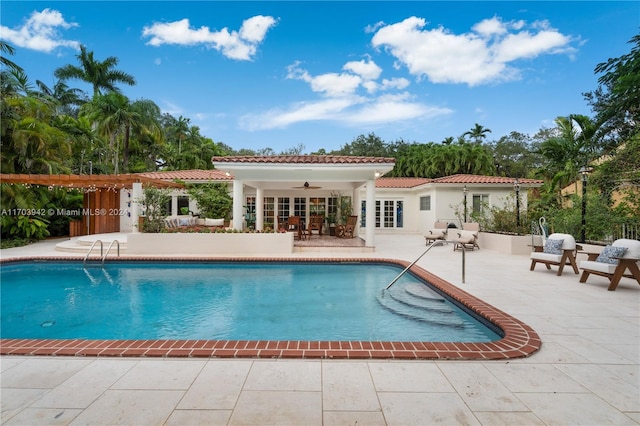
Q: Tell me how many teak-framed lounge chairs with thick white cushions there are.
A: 2